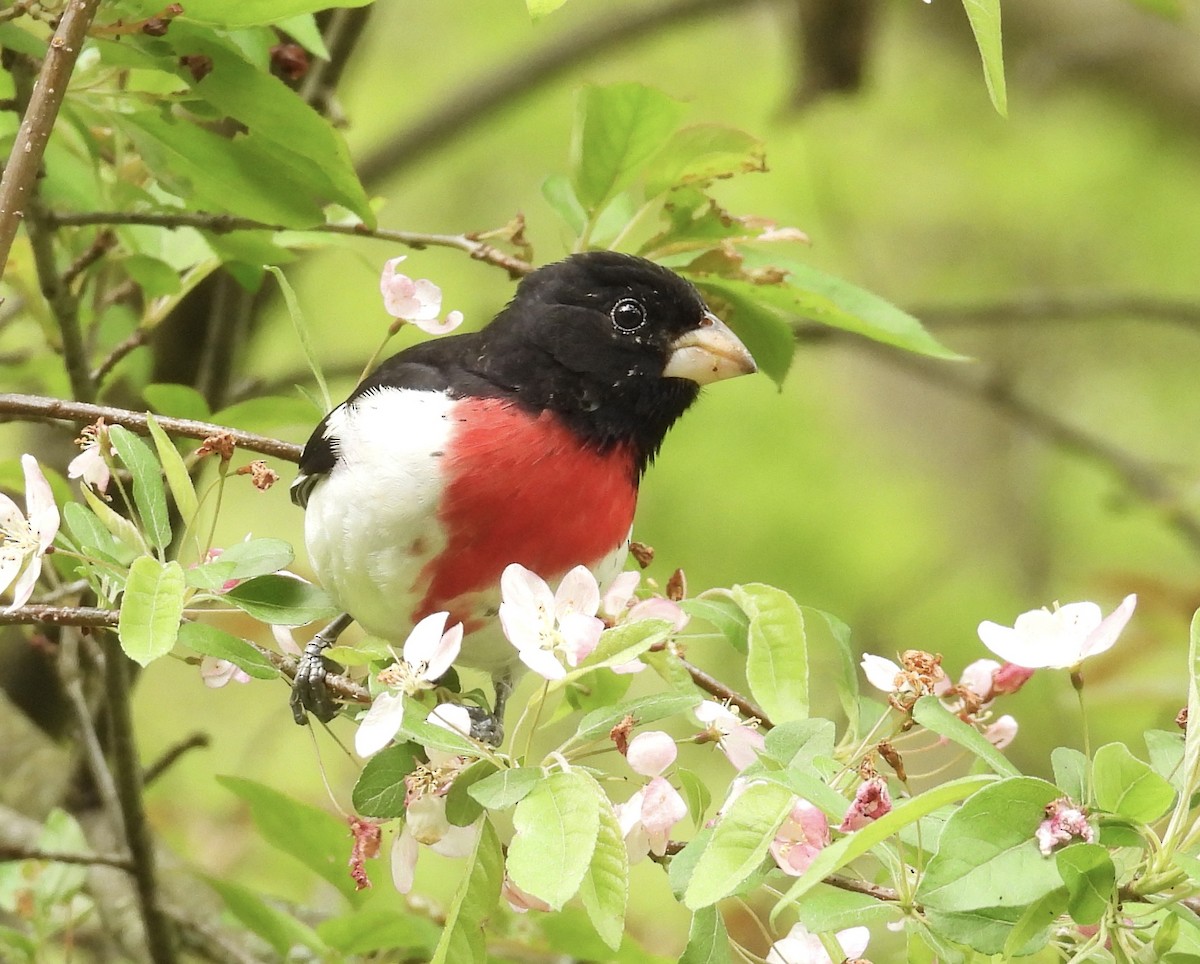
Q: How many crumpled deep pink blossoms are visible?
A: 3